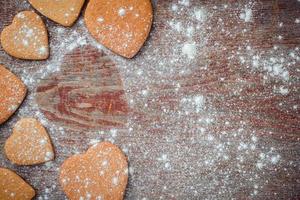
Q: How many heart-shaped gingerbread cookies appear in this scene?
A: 7